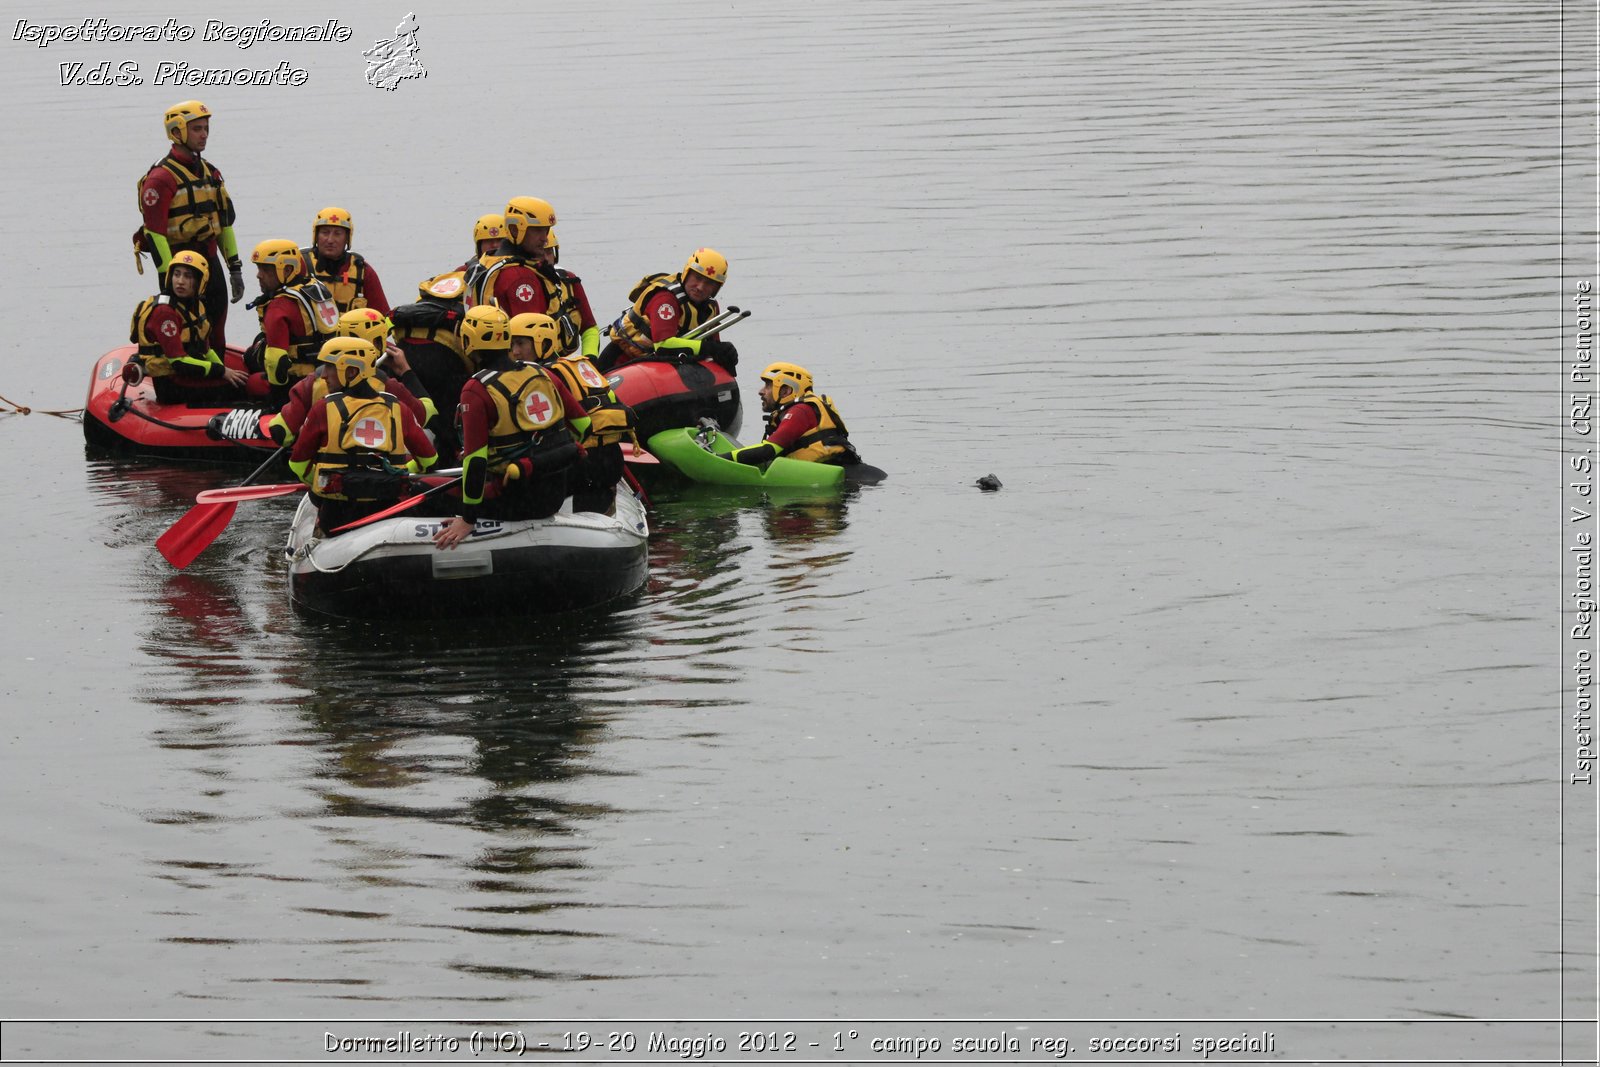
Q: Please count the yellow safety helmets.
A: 13